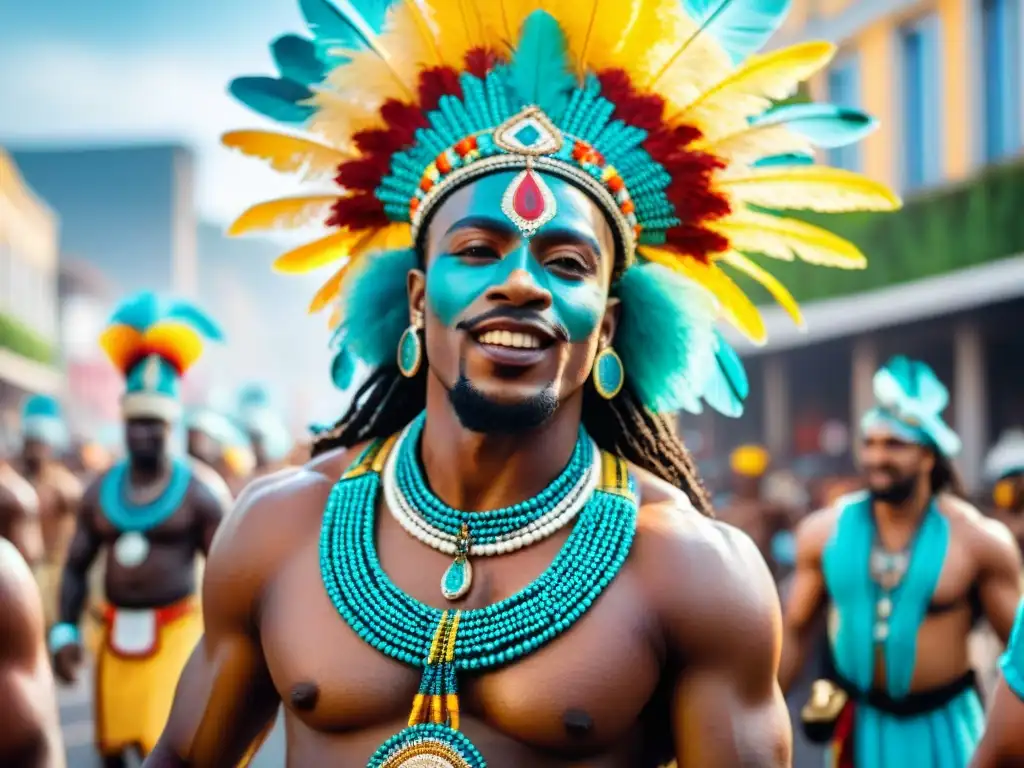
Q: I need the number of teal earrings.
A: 2